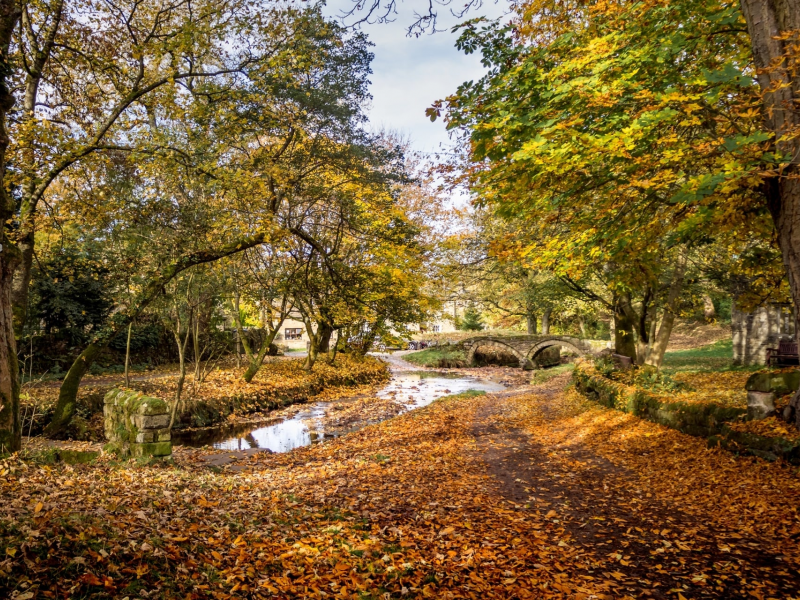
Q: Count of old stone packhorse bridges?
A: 1